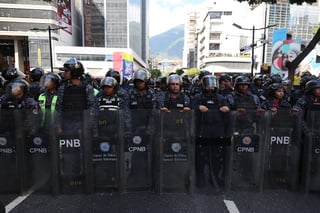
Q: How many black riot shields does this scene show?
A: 10